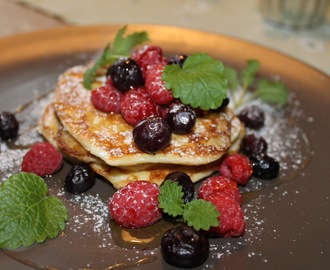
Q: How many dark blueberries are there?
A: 12